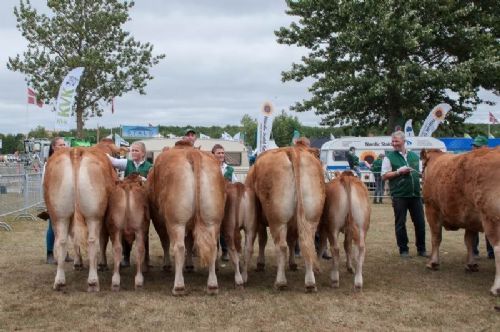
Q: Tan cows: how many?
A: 7